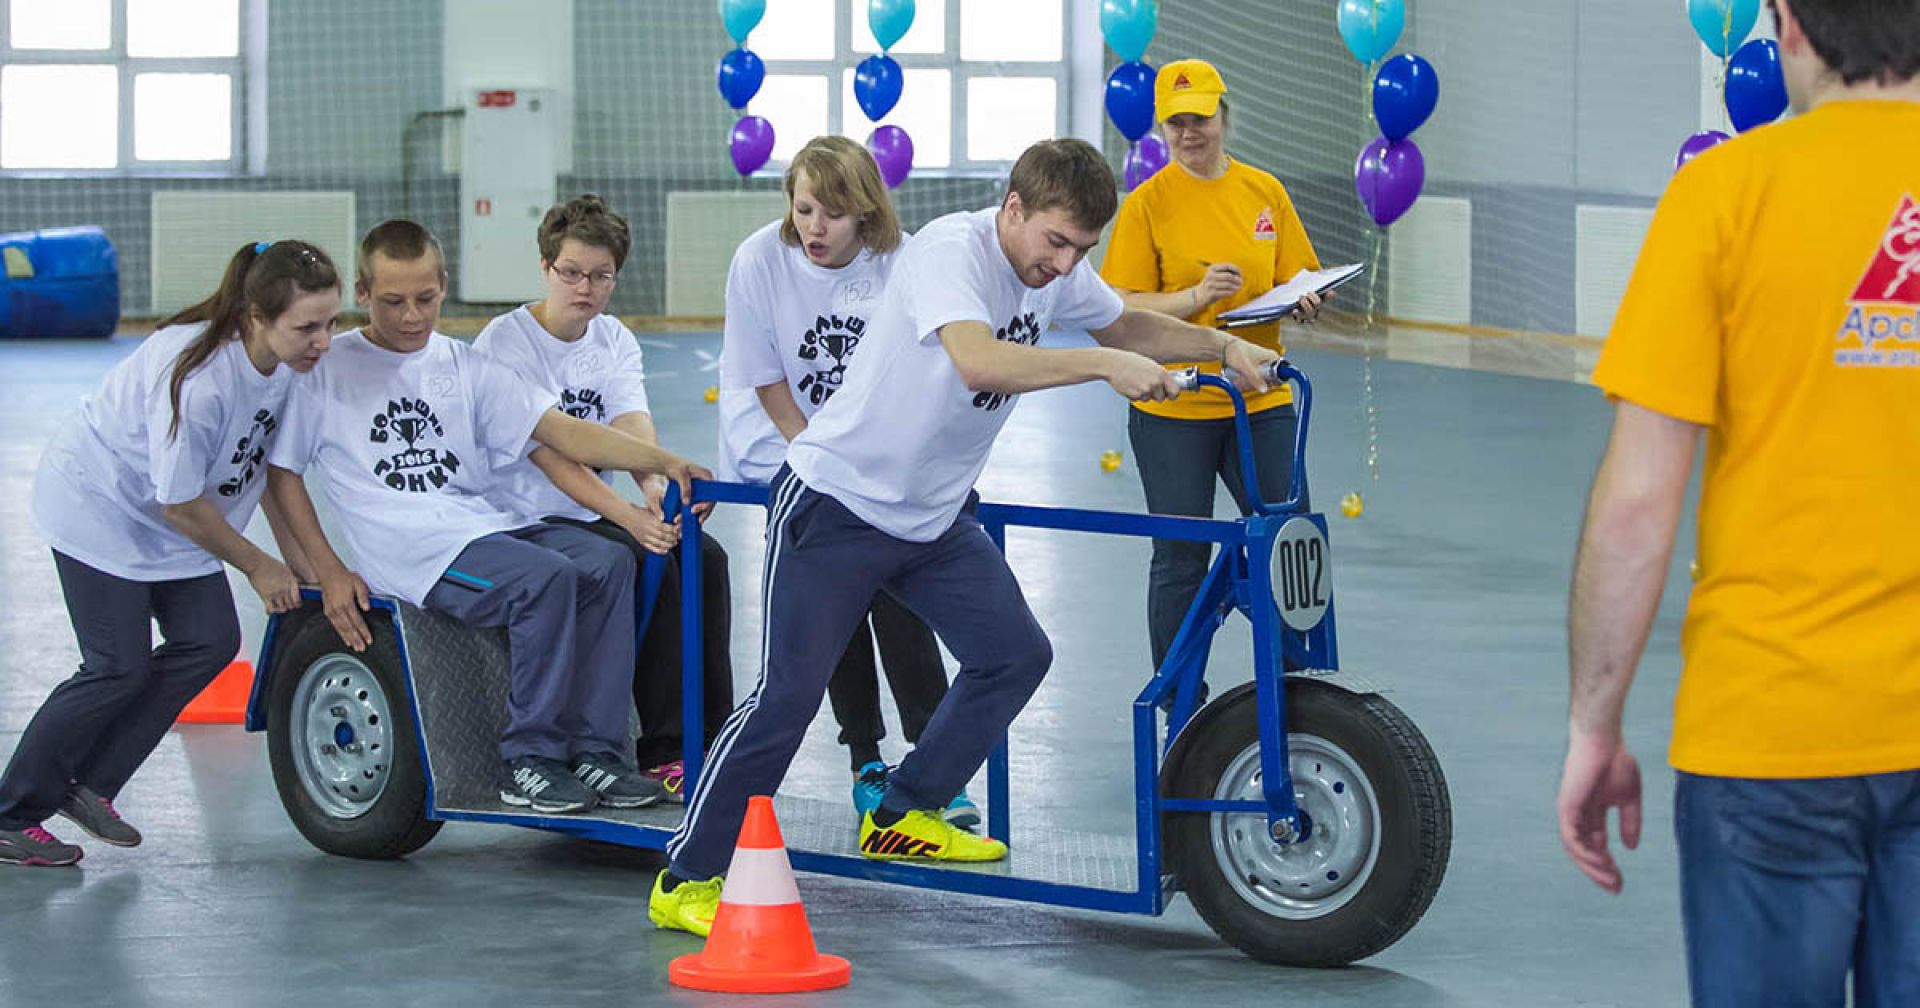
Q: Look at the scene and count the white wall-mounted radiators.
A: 4